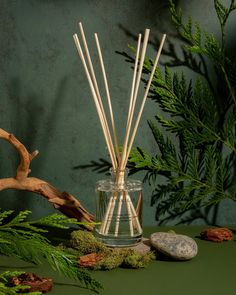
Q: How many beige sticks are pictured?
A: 6